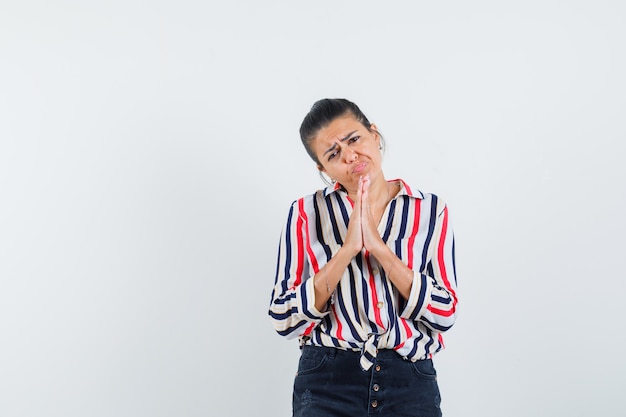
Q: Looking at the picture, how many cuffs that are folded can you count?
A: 2